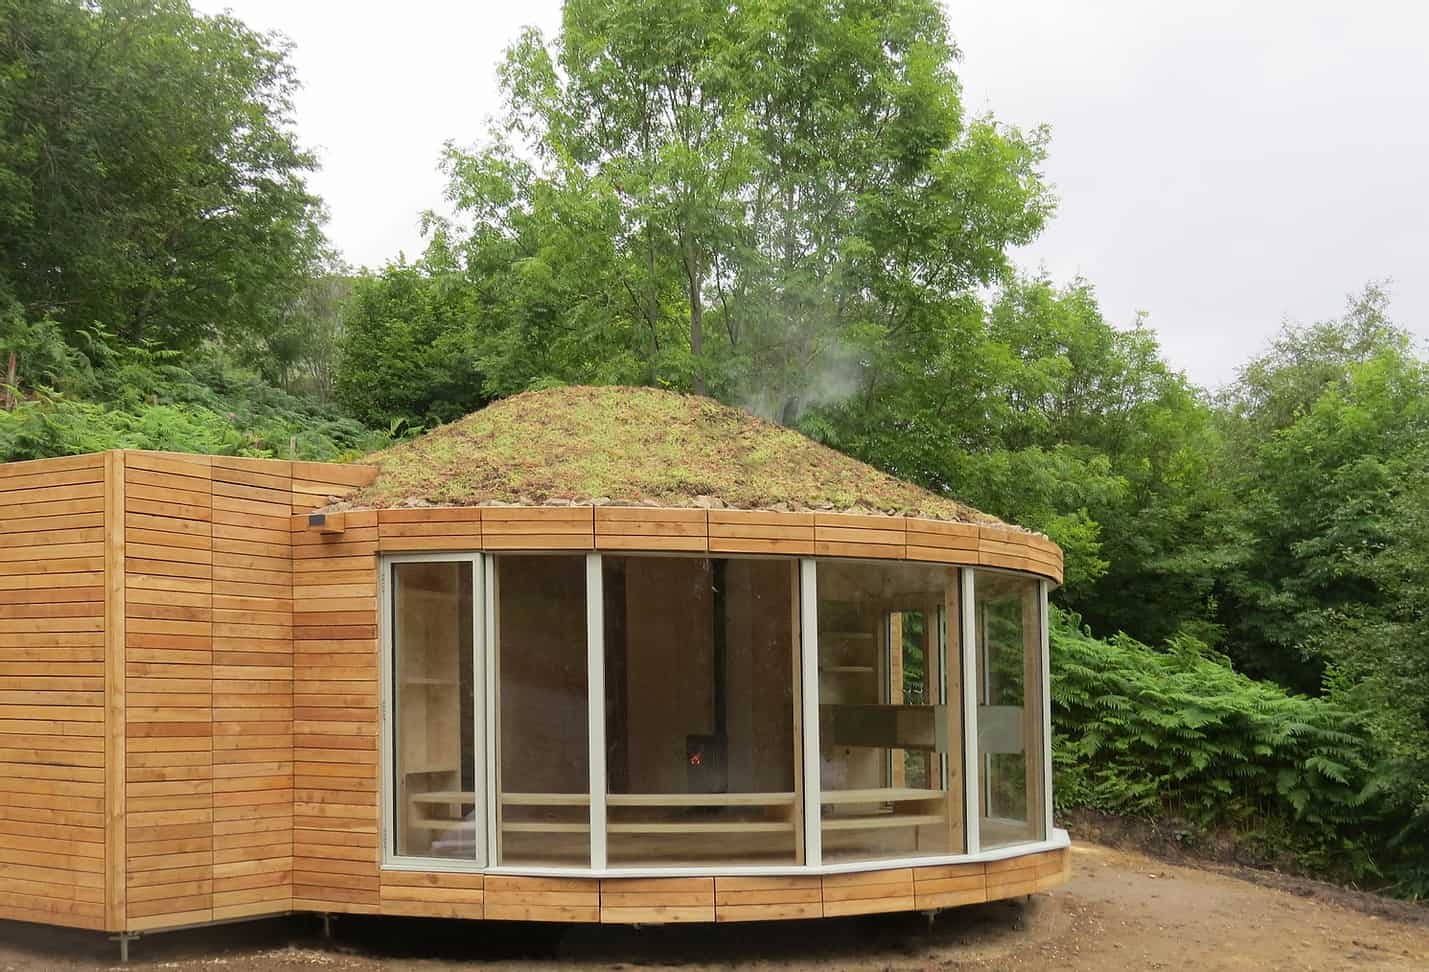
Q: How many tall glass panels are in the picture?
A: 5